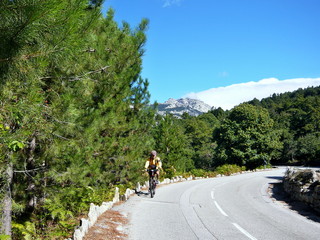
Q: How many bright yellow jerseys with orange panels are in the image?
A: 1